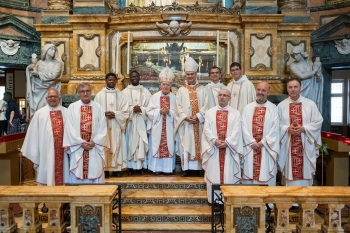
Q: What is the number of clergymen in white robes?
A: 11